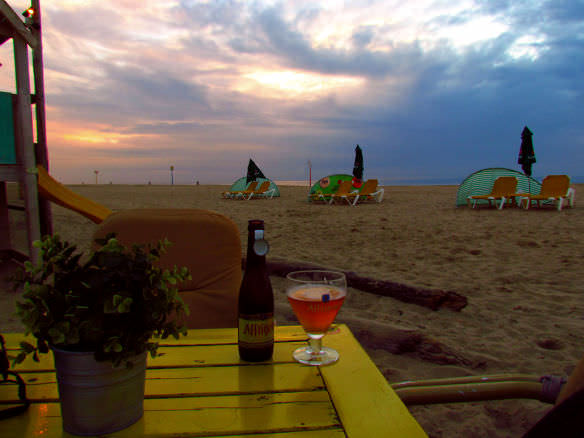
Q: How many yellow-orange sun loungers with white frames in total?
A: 6